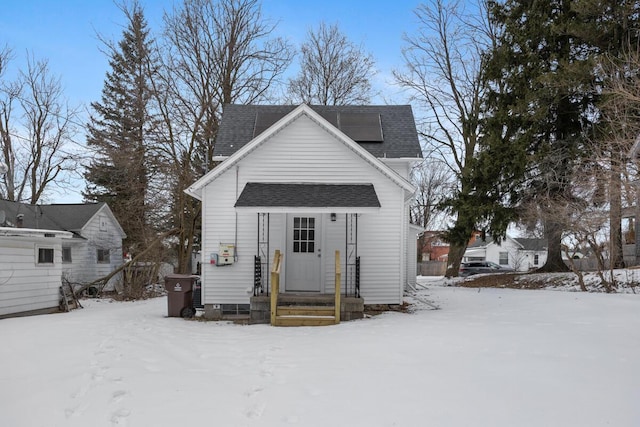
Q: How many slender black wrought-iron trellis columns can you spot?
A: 2